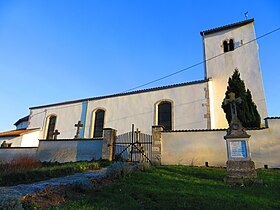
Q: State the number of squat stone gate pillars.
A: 2